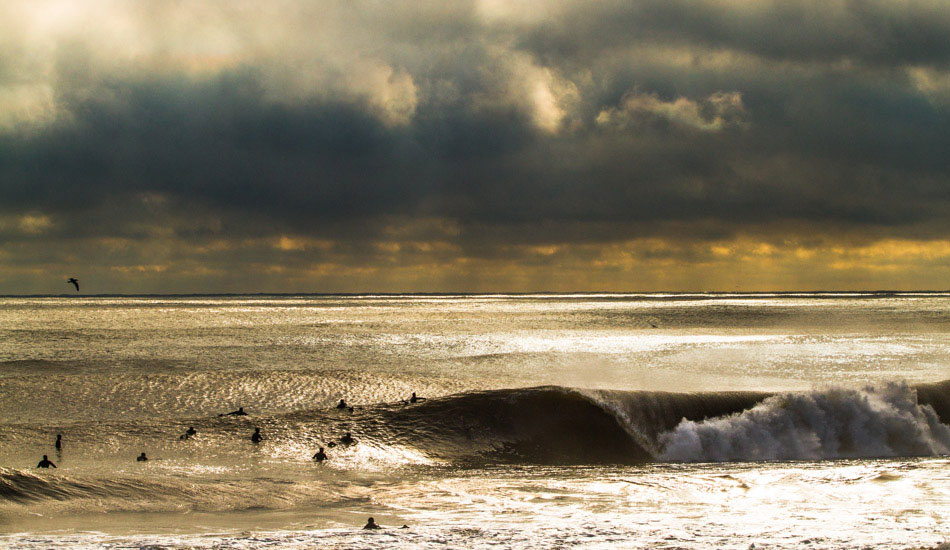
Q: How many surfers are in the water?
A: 11